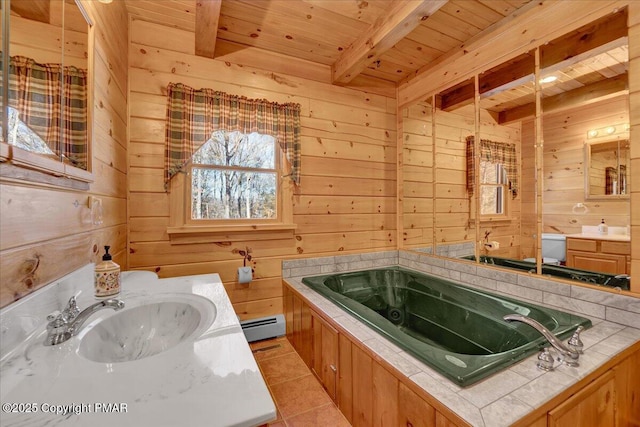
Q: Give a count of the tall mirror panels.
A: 4